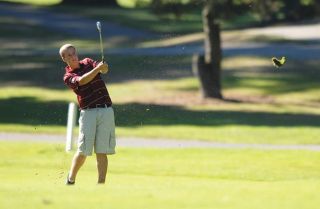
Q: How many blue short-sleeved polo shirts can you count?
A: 0